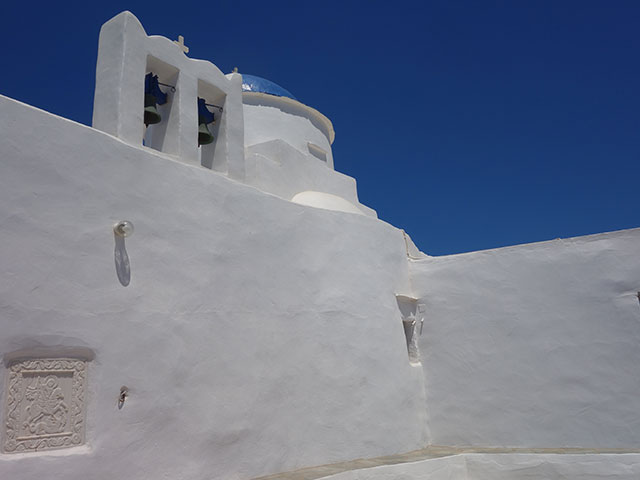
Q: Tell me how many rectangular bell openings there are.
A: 2